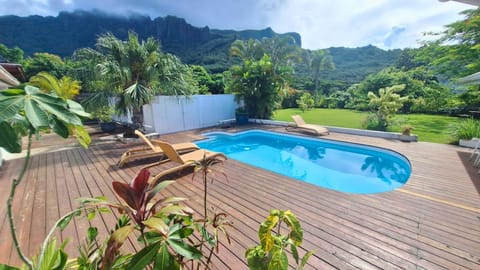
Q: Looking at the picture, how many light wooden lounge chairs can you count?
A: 3